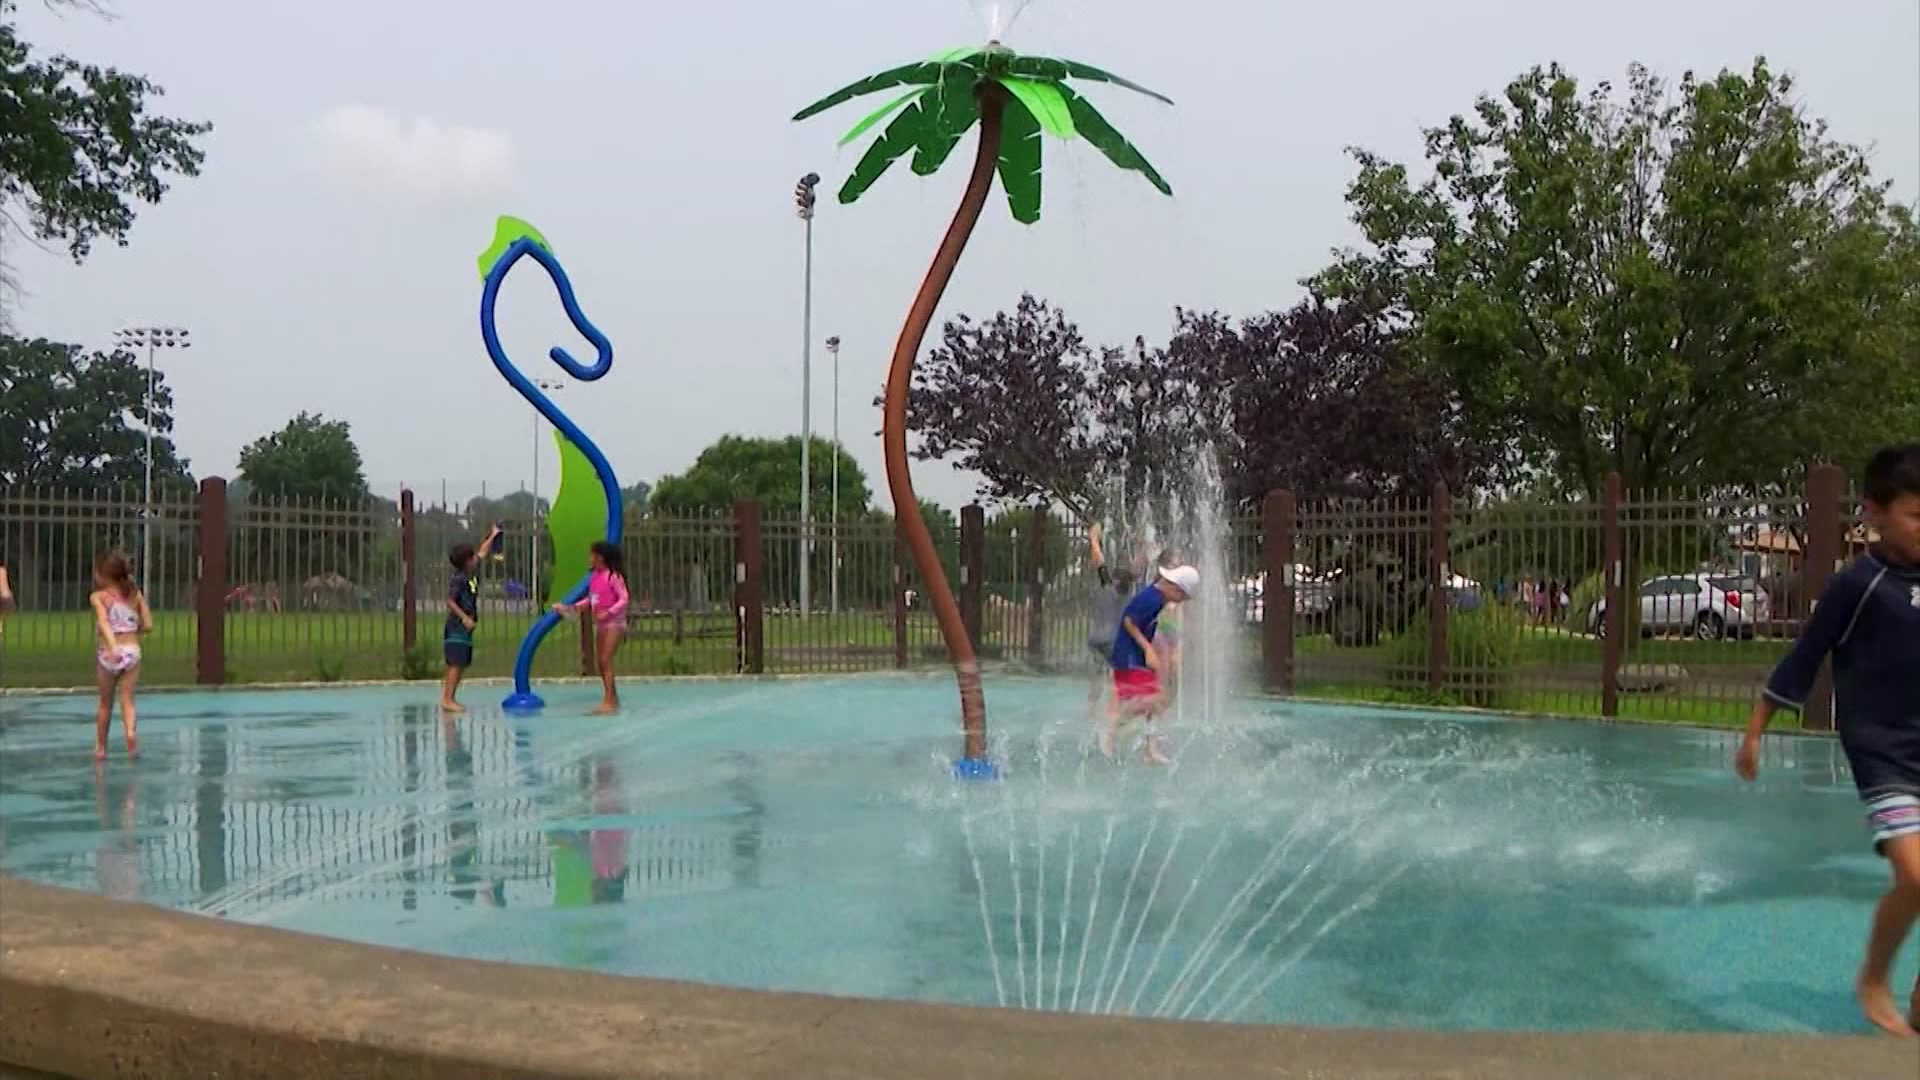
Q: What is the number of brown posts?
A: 11